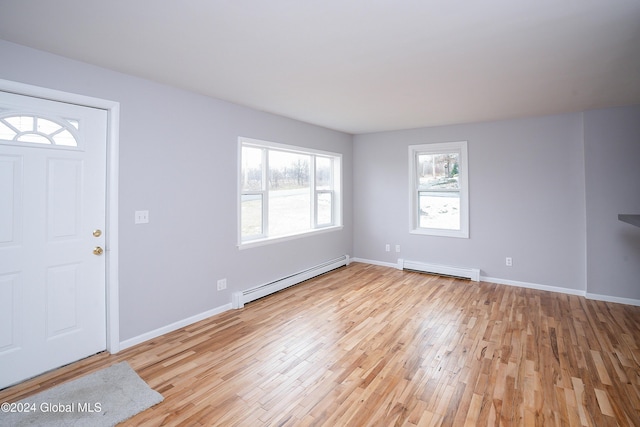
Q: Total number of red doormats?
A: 0